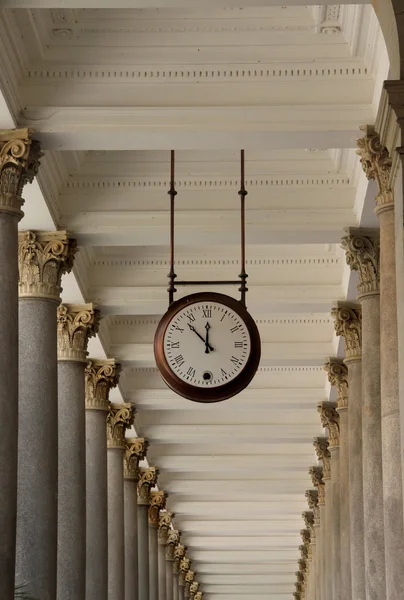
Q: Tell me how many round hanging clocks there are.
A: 1